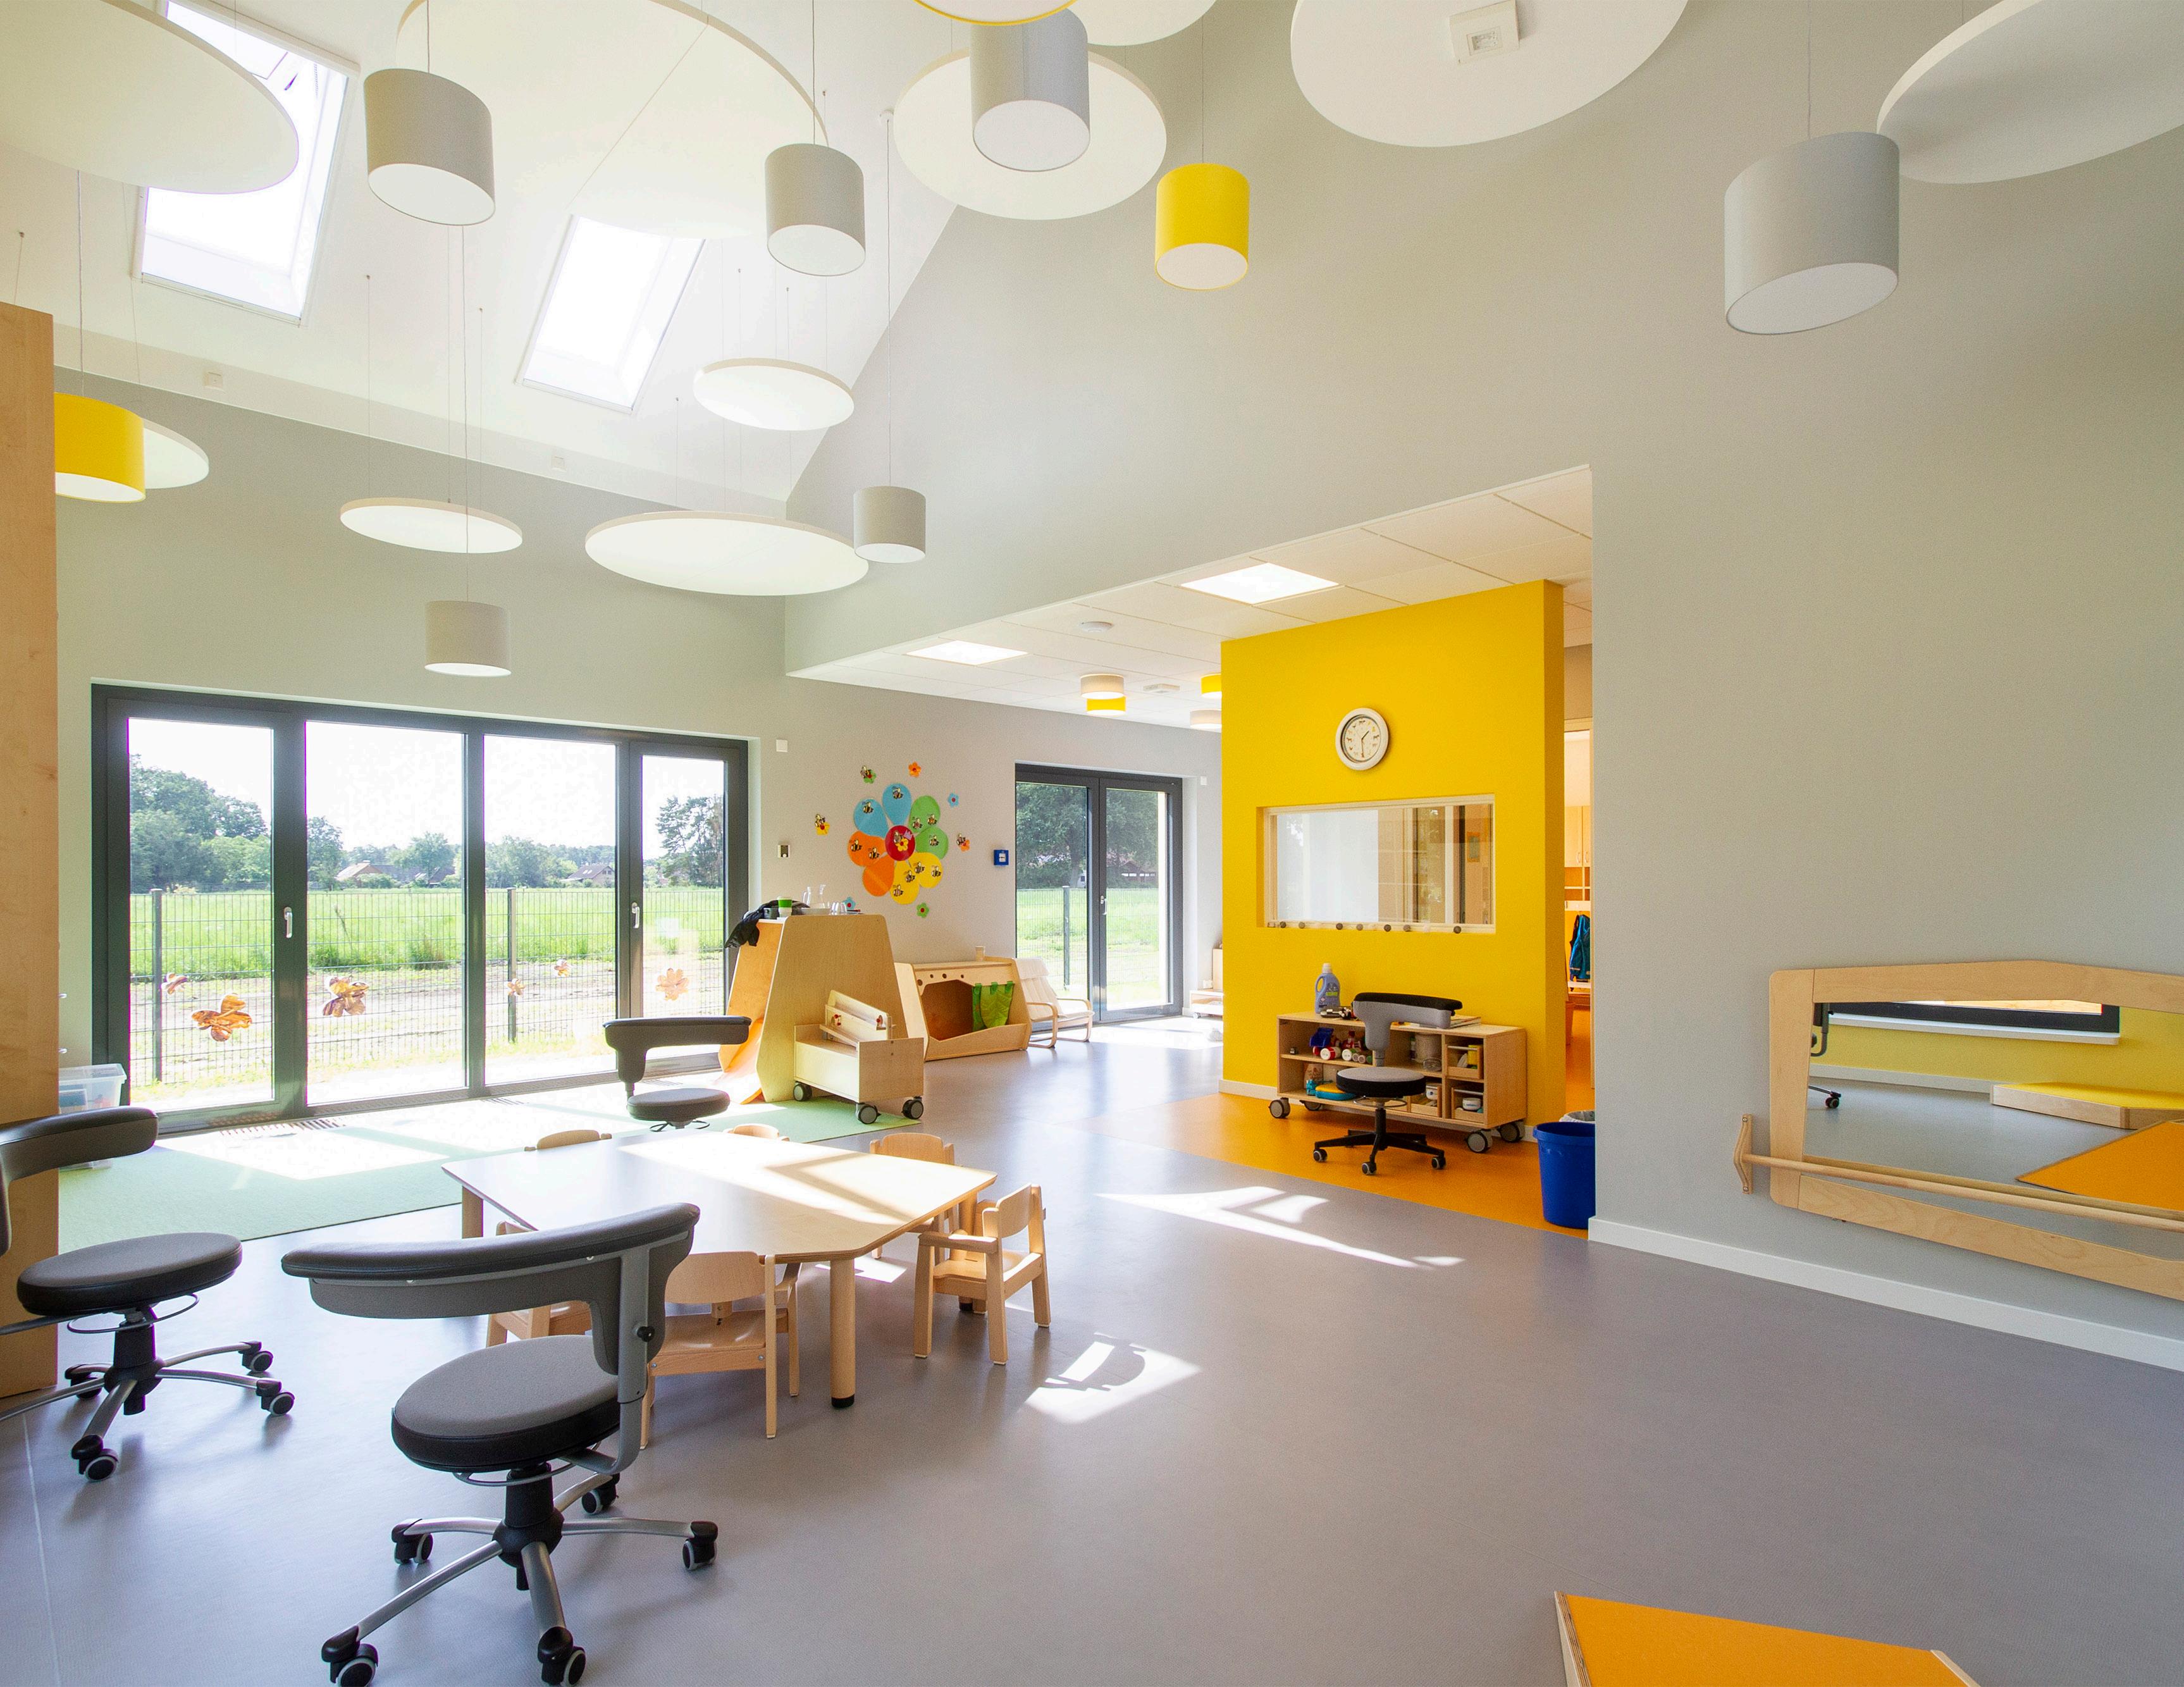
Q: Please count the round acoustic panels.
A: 10